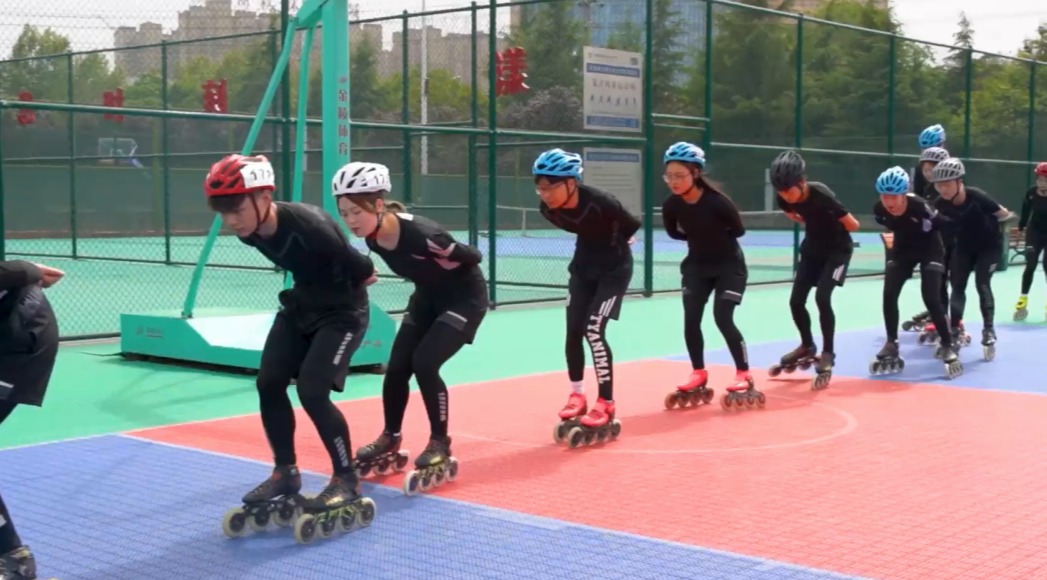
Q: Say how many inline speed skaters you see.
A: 11